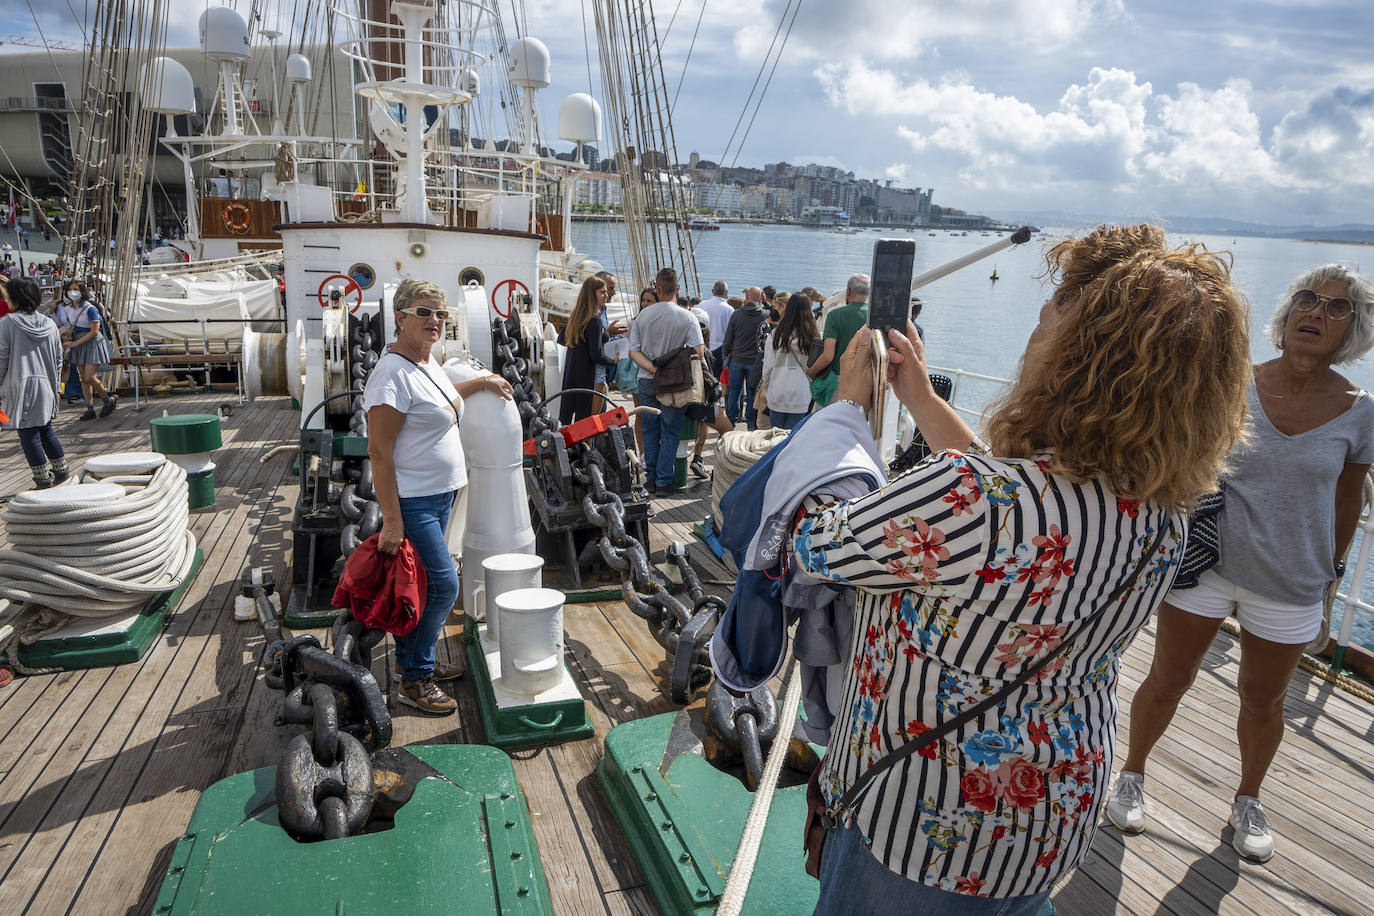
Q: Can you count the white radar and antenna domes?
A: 6